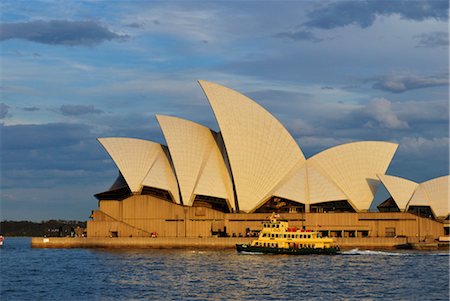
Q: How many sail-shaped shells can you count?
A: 6